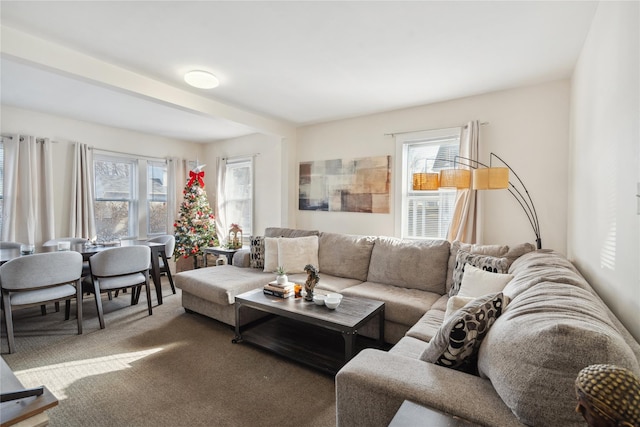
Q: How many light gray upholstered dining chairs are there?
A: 5